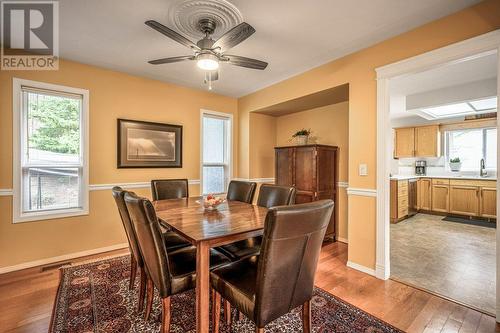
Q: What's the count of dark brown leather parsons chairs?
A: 6